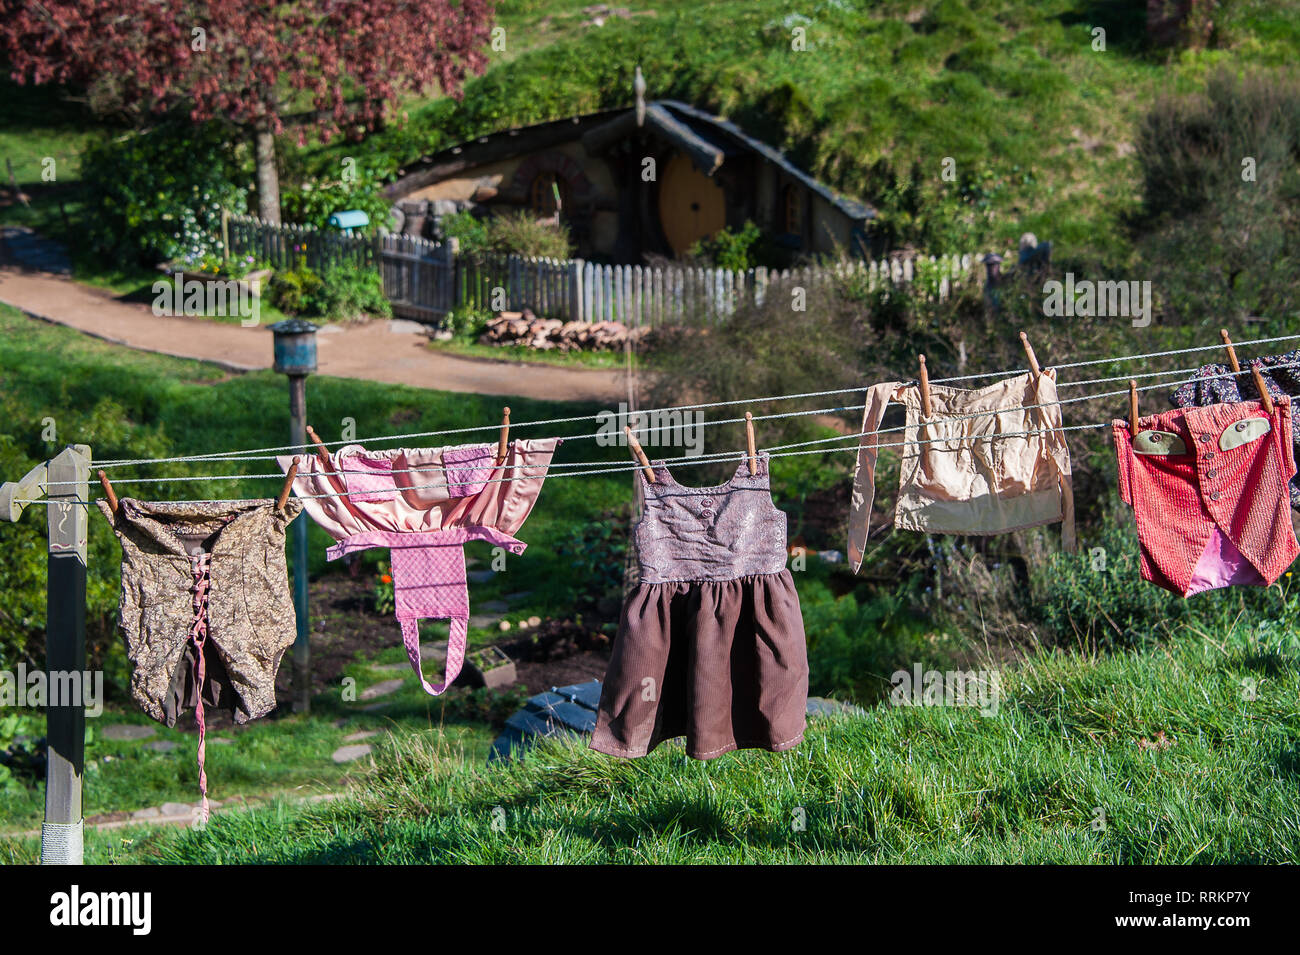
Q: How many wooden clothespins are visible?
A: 11